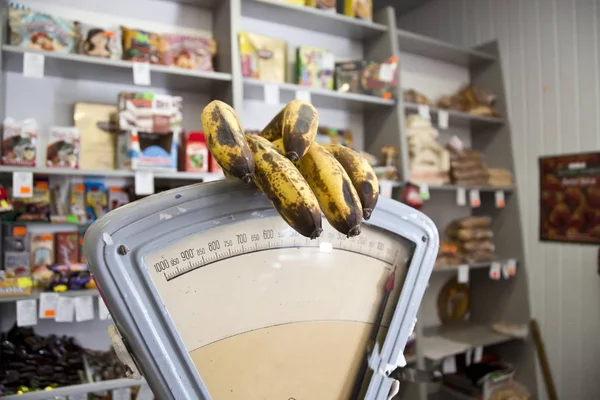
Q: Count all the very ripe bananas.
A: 5